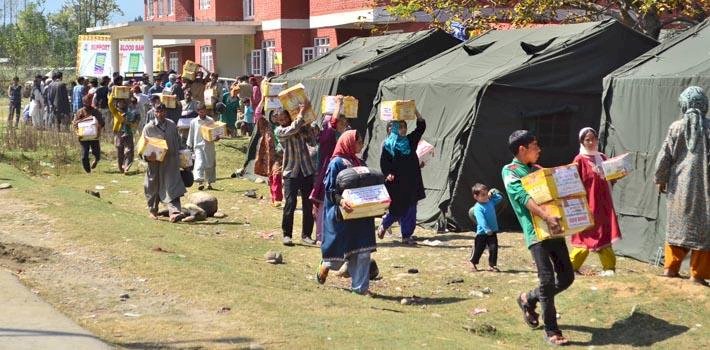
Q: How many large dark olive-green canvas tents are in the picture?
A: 3